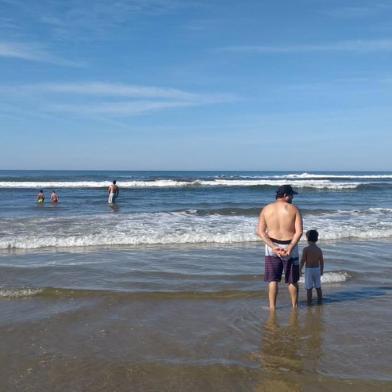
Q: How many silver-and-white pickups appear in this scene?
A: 0